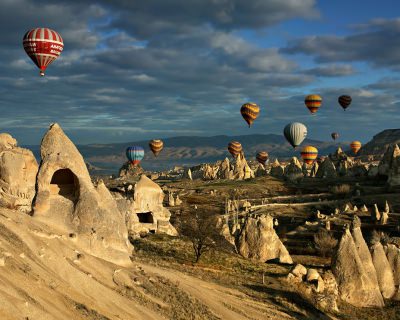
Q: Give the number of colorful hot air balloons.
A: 12